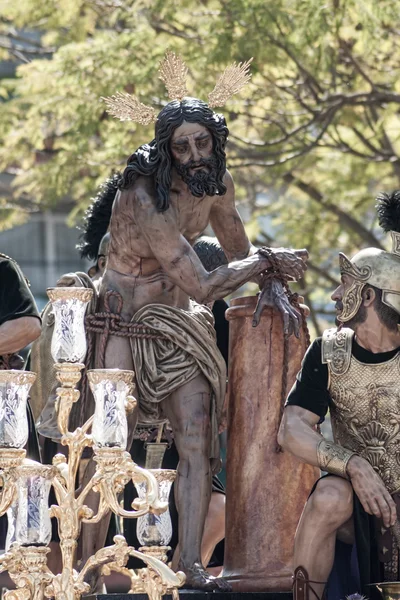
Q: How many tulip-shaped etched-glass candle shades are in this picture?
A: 5